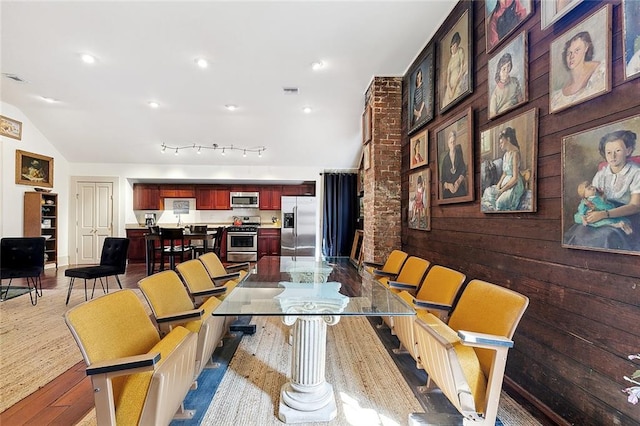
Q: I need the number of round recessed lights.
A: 7